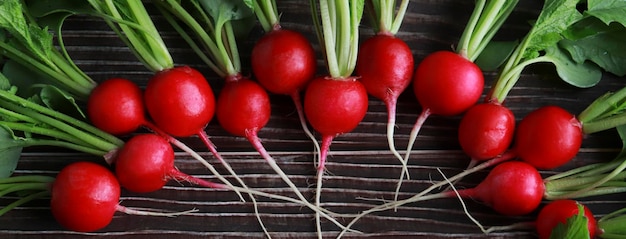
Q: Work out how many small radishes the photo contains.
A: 13